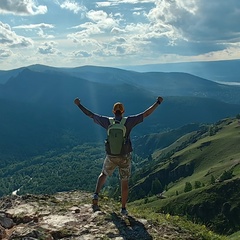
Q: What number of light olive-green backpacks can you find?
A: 1